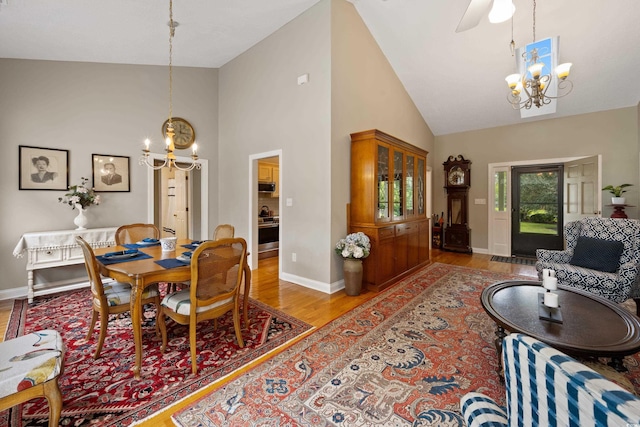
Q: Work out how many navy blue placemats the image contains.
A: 4